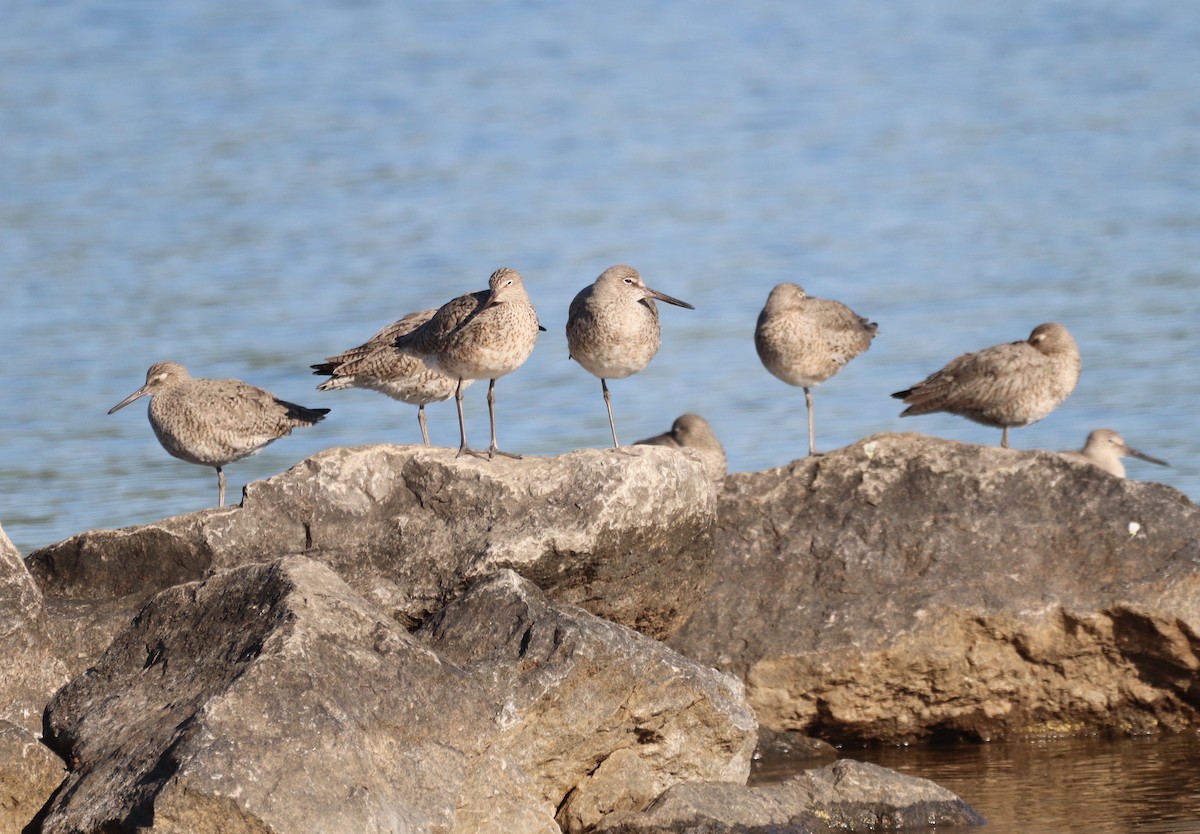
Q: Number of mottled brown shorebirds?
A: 8